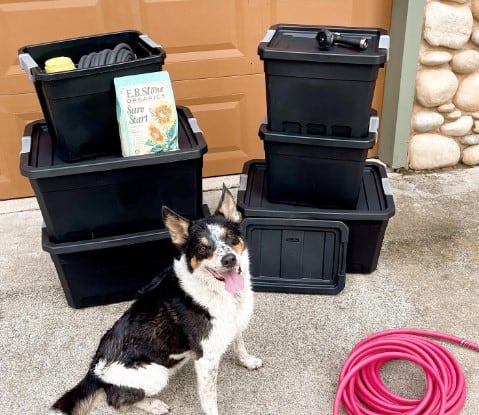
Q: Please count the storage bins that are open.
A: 1